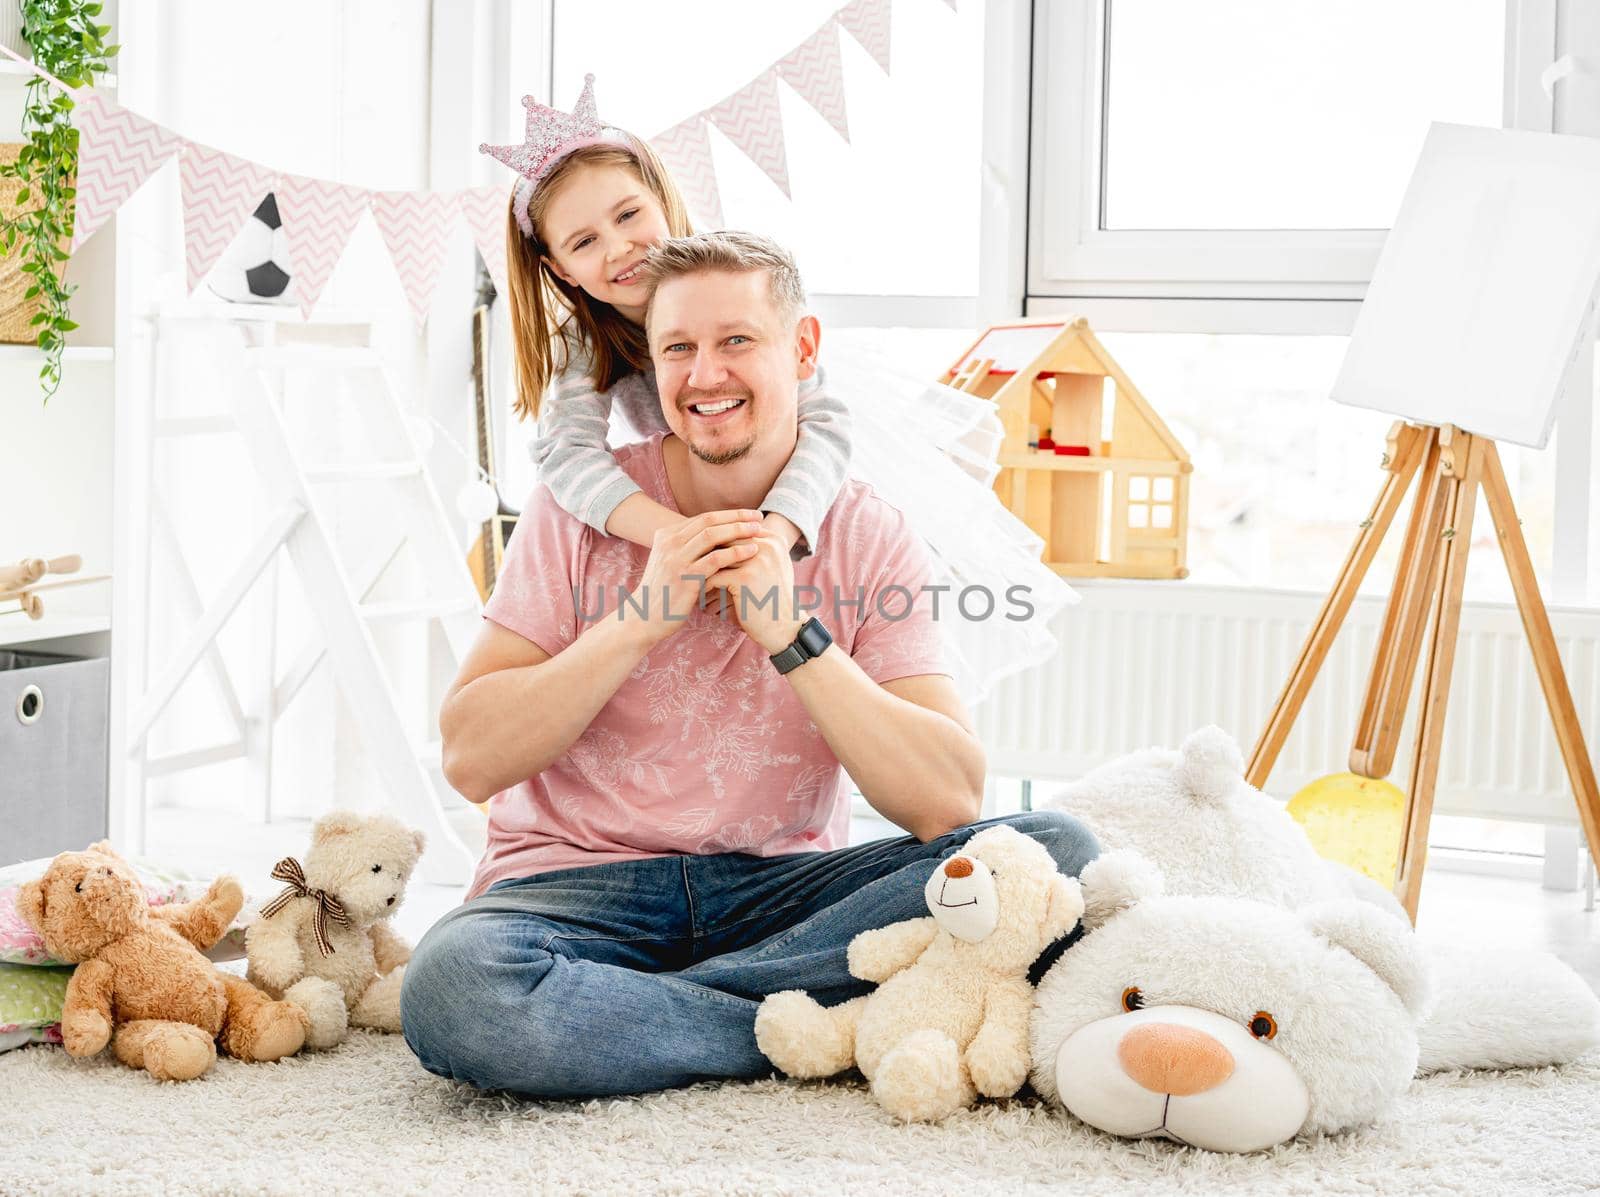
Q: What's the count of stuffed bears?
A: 4